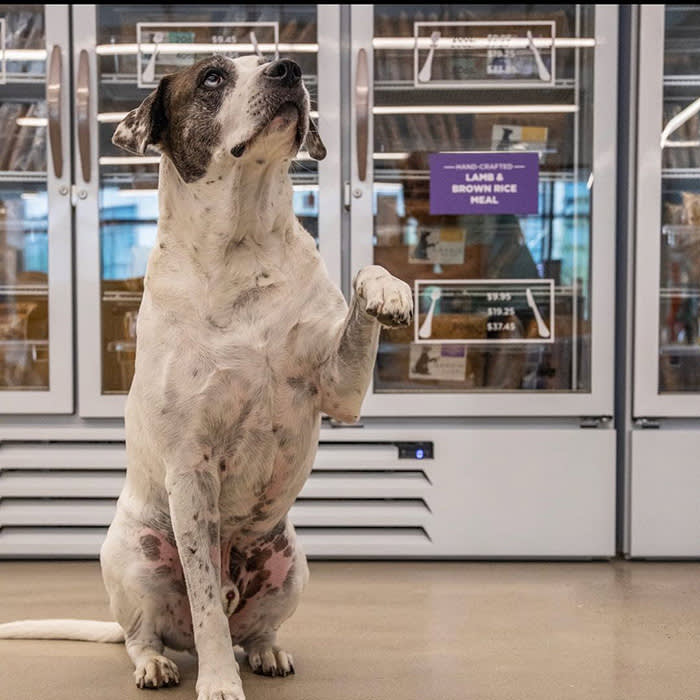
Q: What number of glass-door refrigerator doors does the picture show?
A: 4